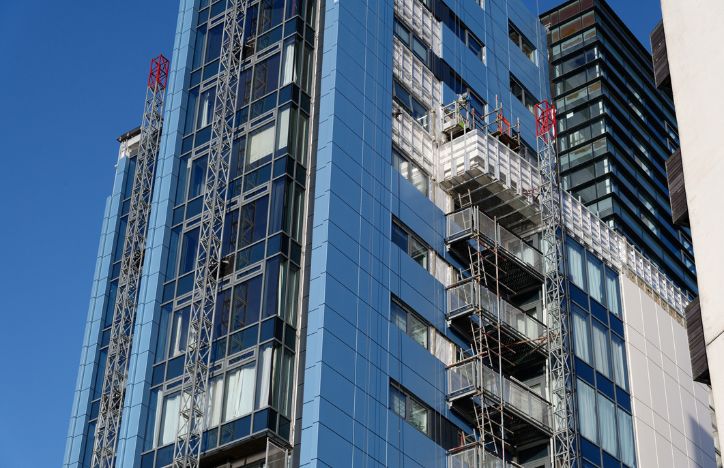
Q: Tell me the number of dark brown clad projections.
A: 3